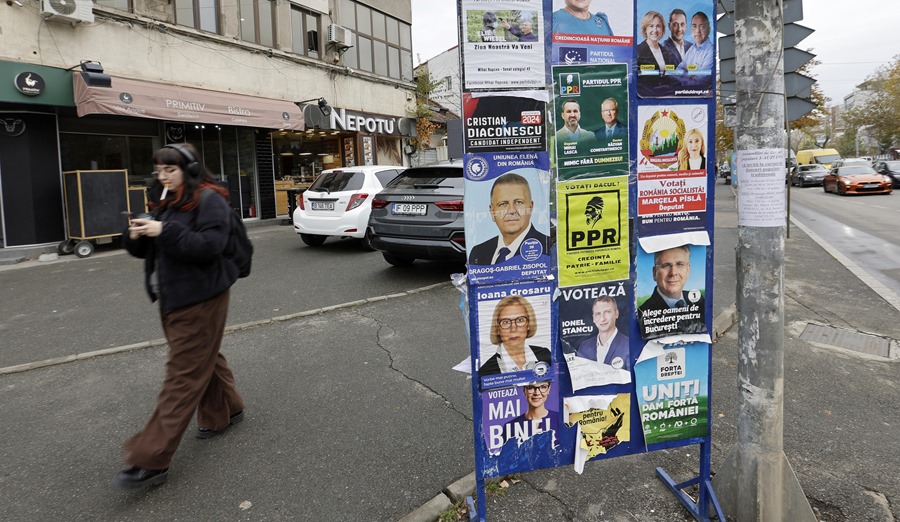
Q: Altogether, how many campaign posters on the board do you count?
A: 14